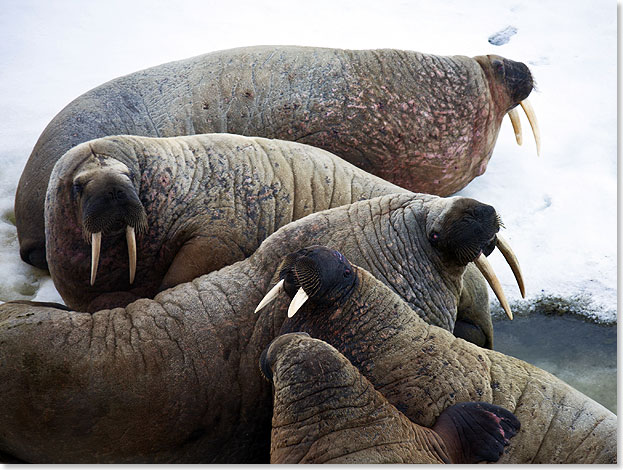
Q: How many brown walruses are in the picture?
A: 5